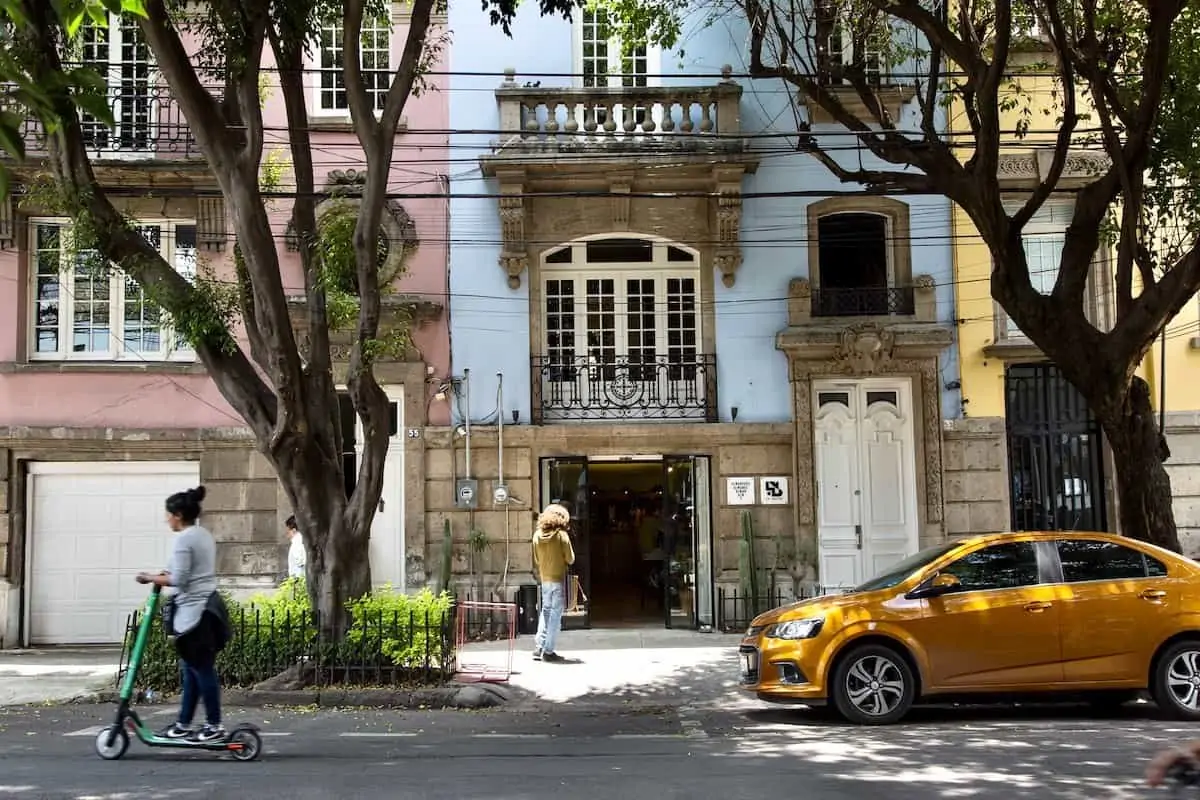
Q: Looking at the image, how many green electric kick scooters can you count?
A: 1